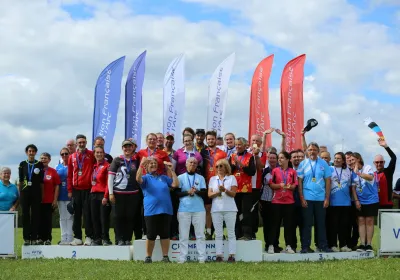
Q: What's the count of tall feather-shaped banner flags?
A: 6